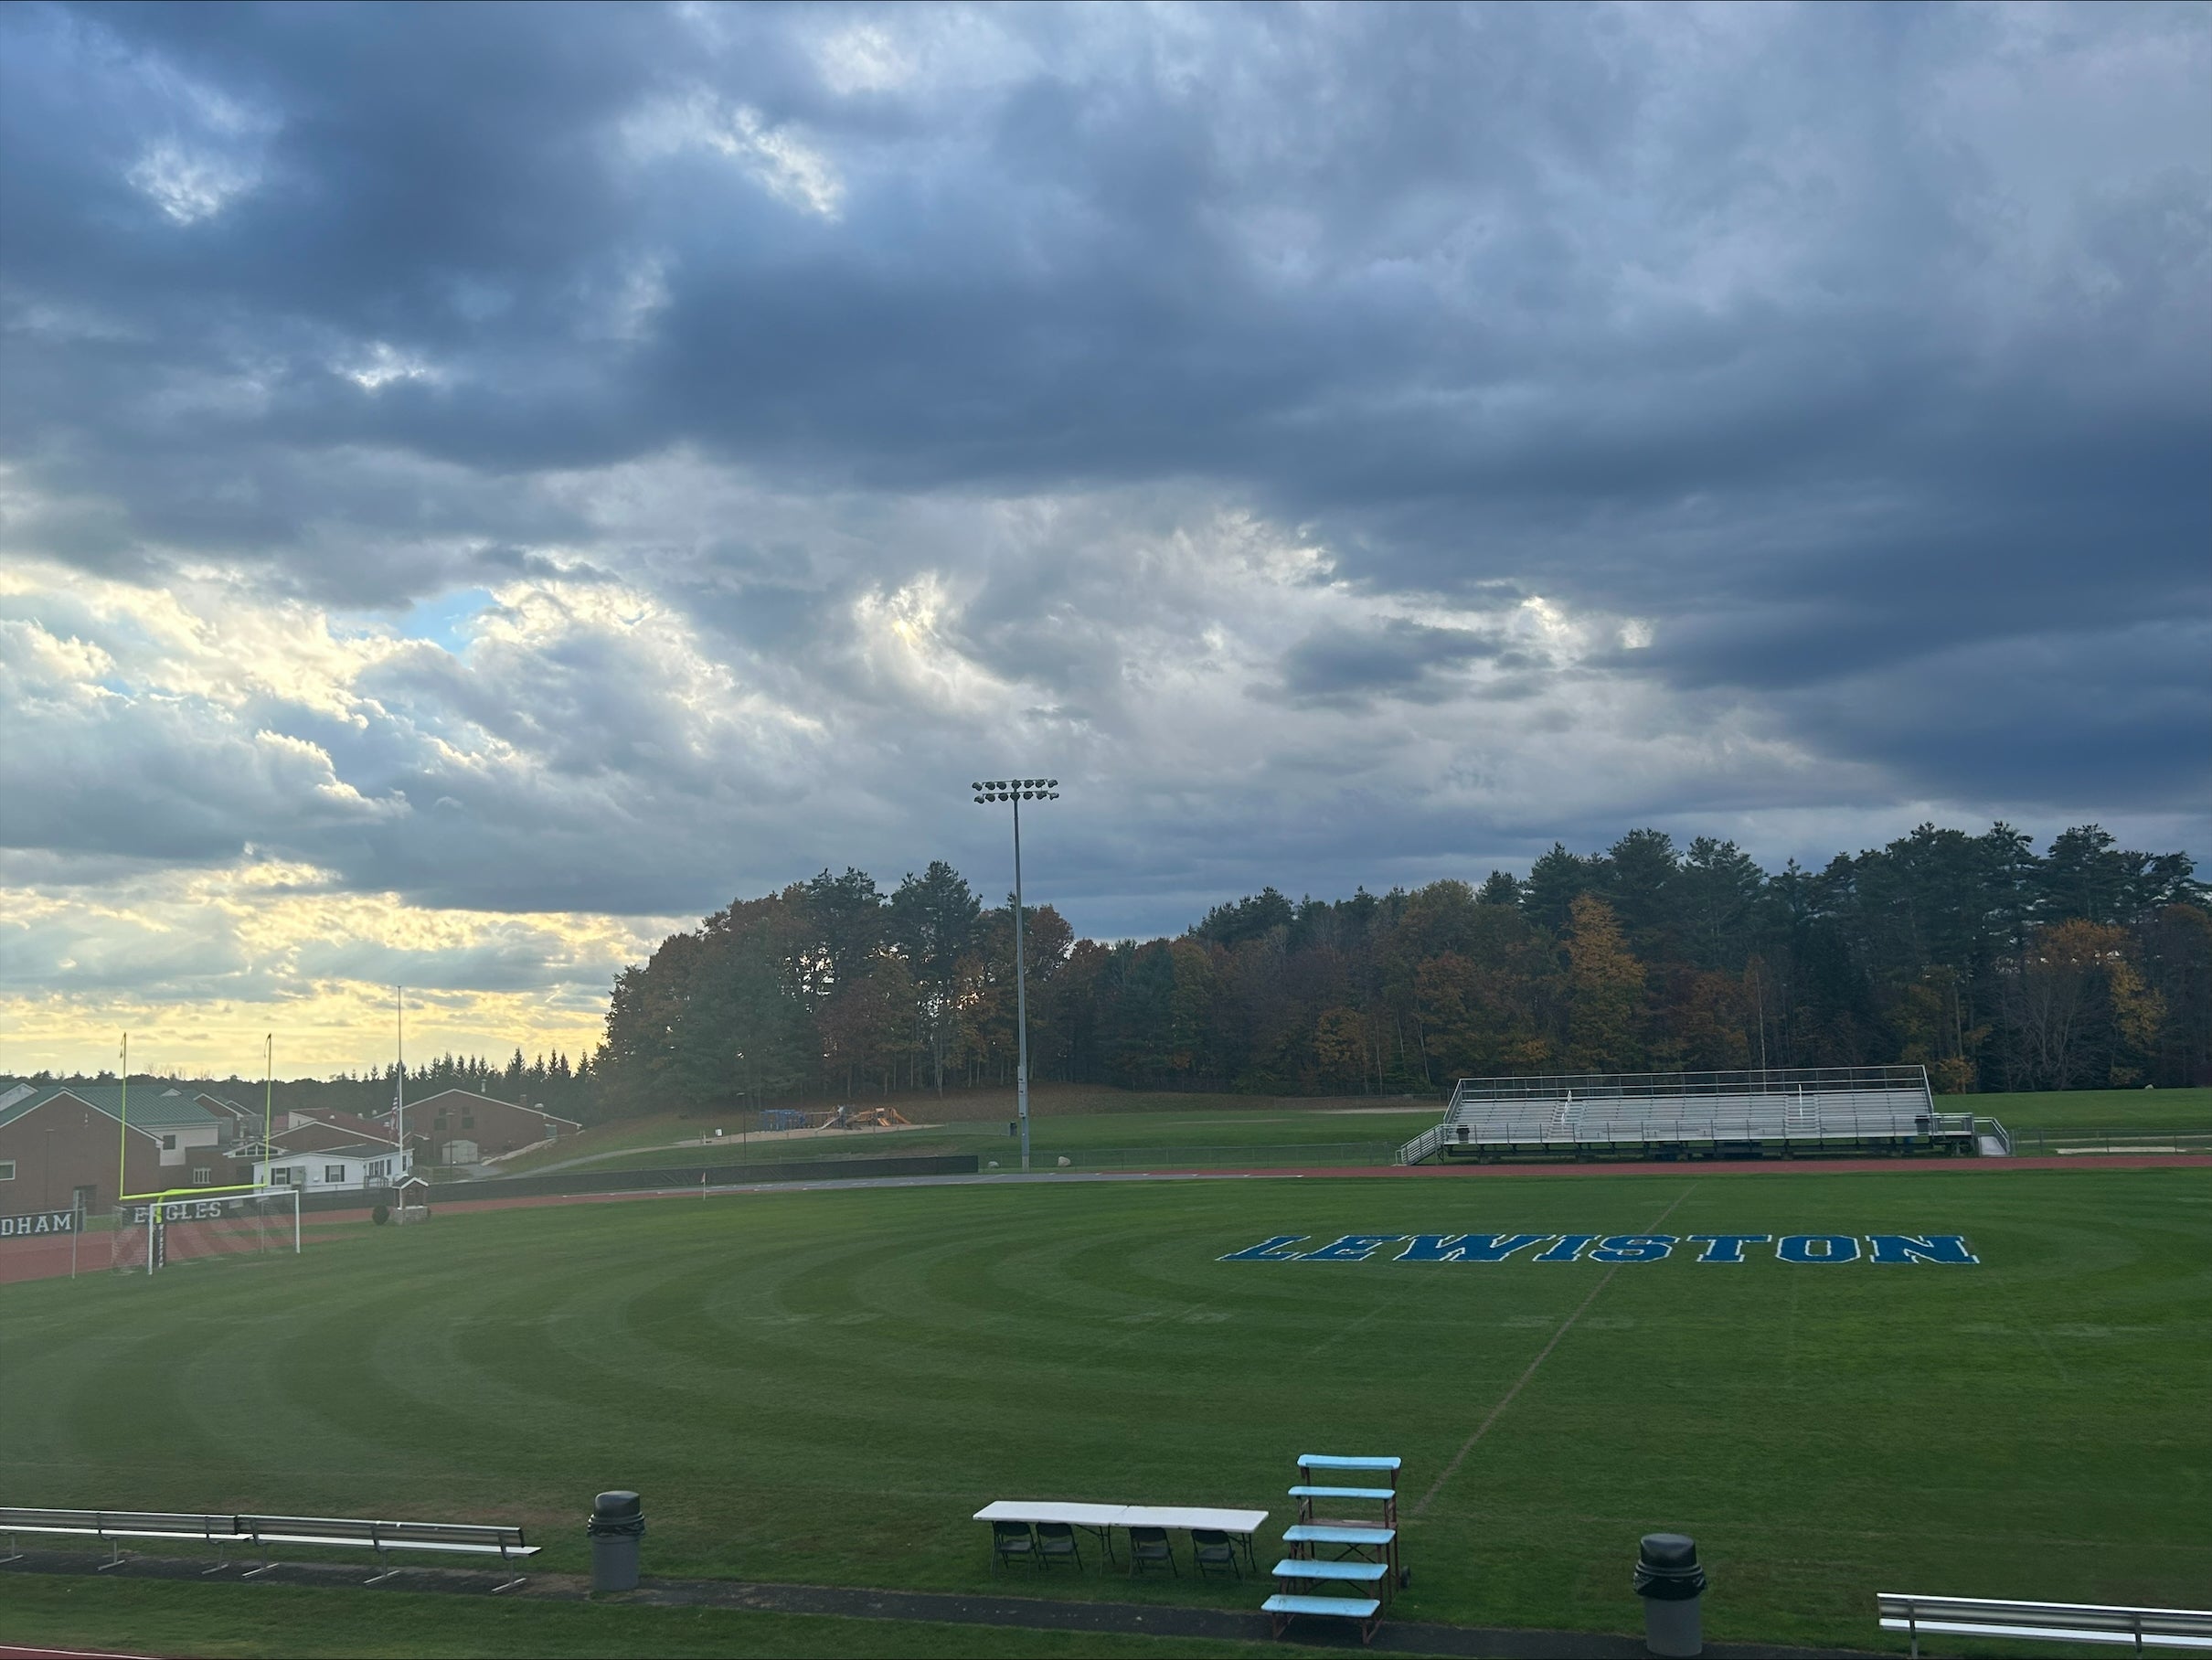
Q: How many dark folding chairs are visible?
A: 4